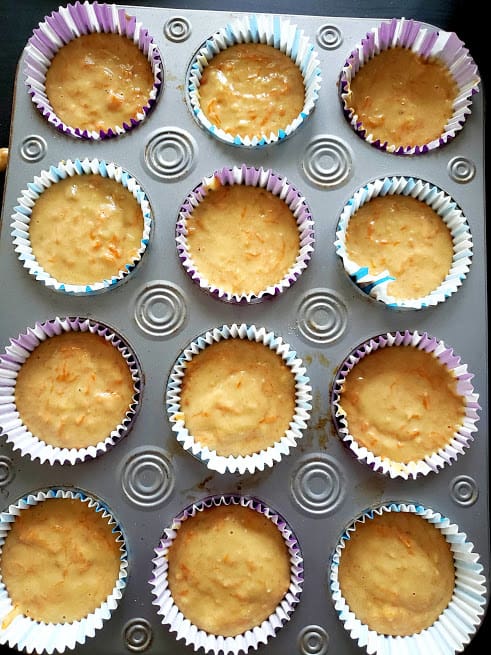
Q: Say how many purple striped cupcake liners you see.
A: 6